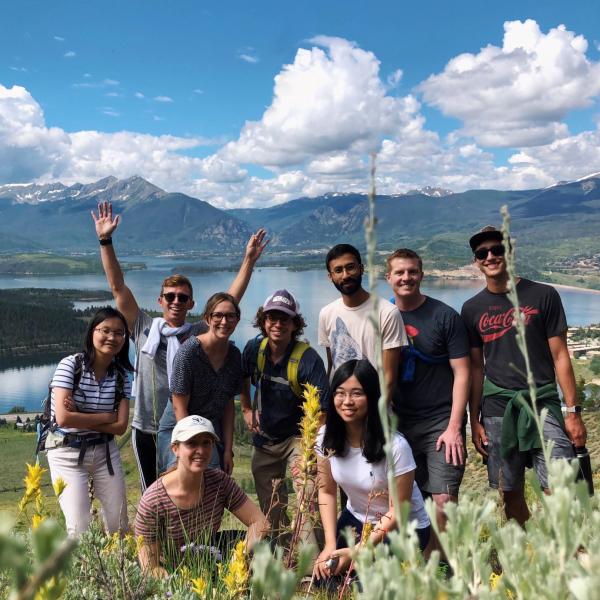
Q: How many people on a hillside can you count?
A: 9